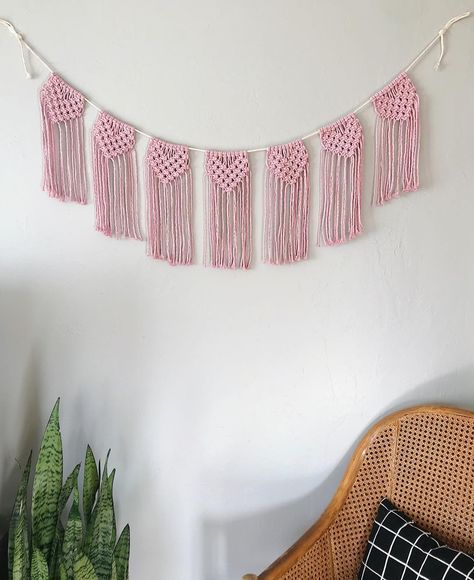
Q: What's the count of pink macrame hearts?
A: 7